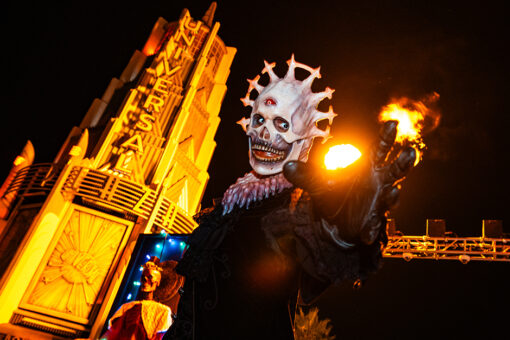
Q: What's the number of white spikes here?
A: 9